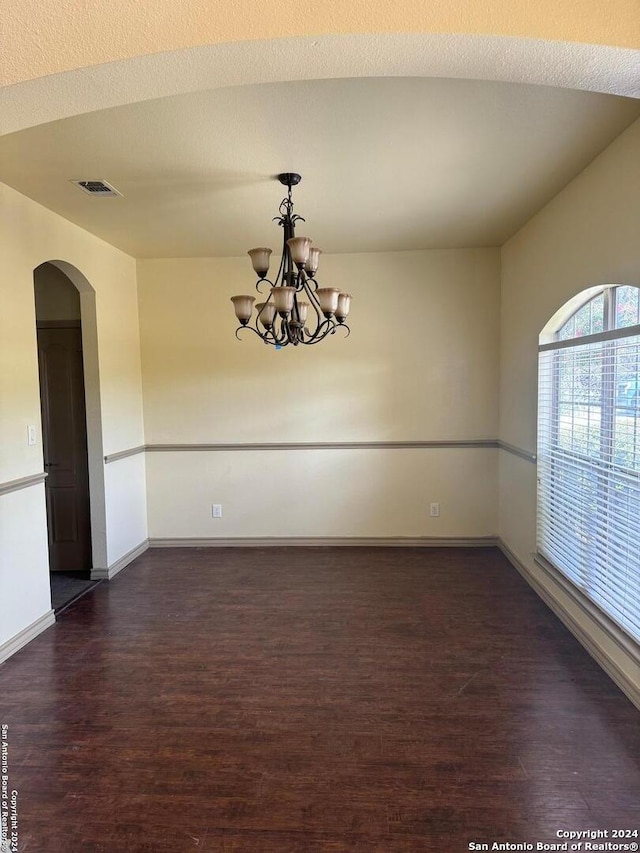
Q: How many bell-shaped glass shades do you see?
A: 9